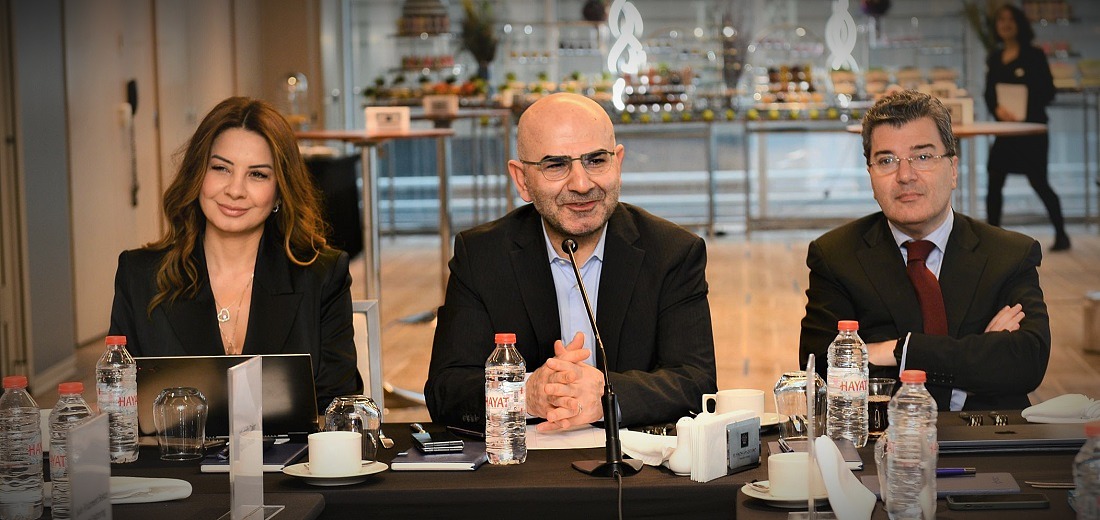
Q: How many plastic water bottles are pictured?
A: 7